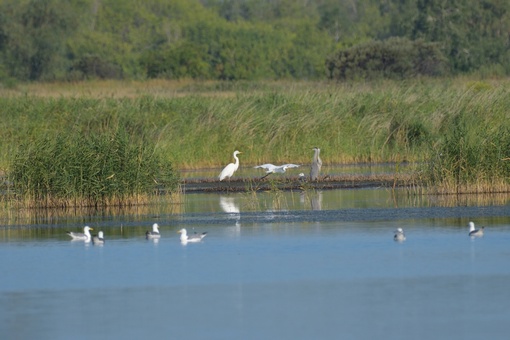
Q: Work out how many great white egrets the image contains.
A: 2